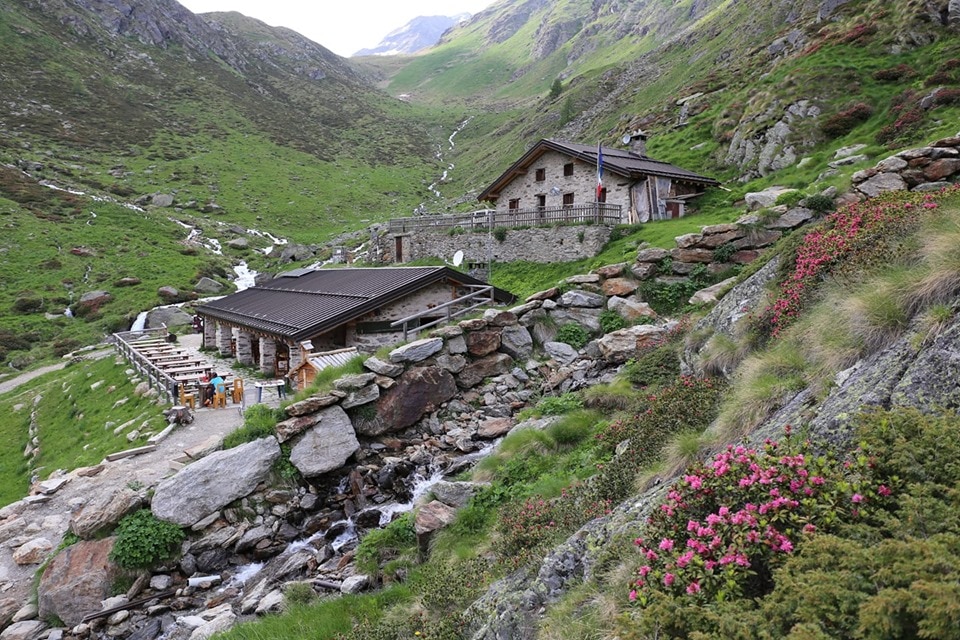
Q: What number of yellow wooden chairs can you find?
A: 3